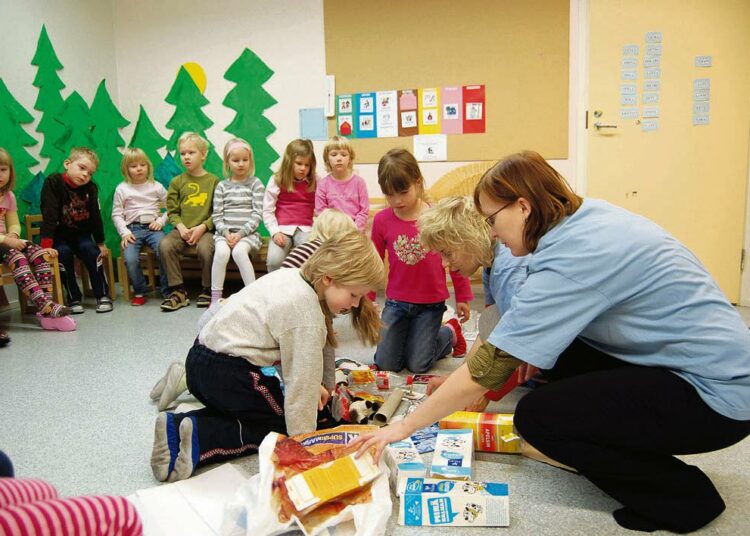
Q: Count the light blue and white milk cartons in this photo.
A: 3